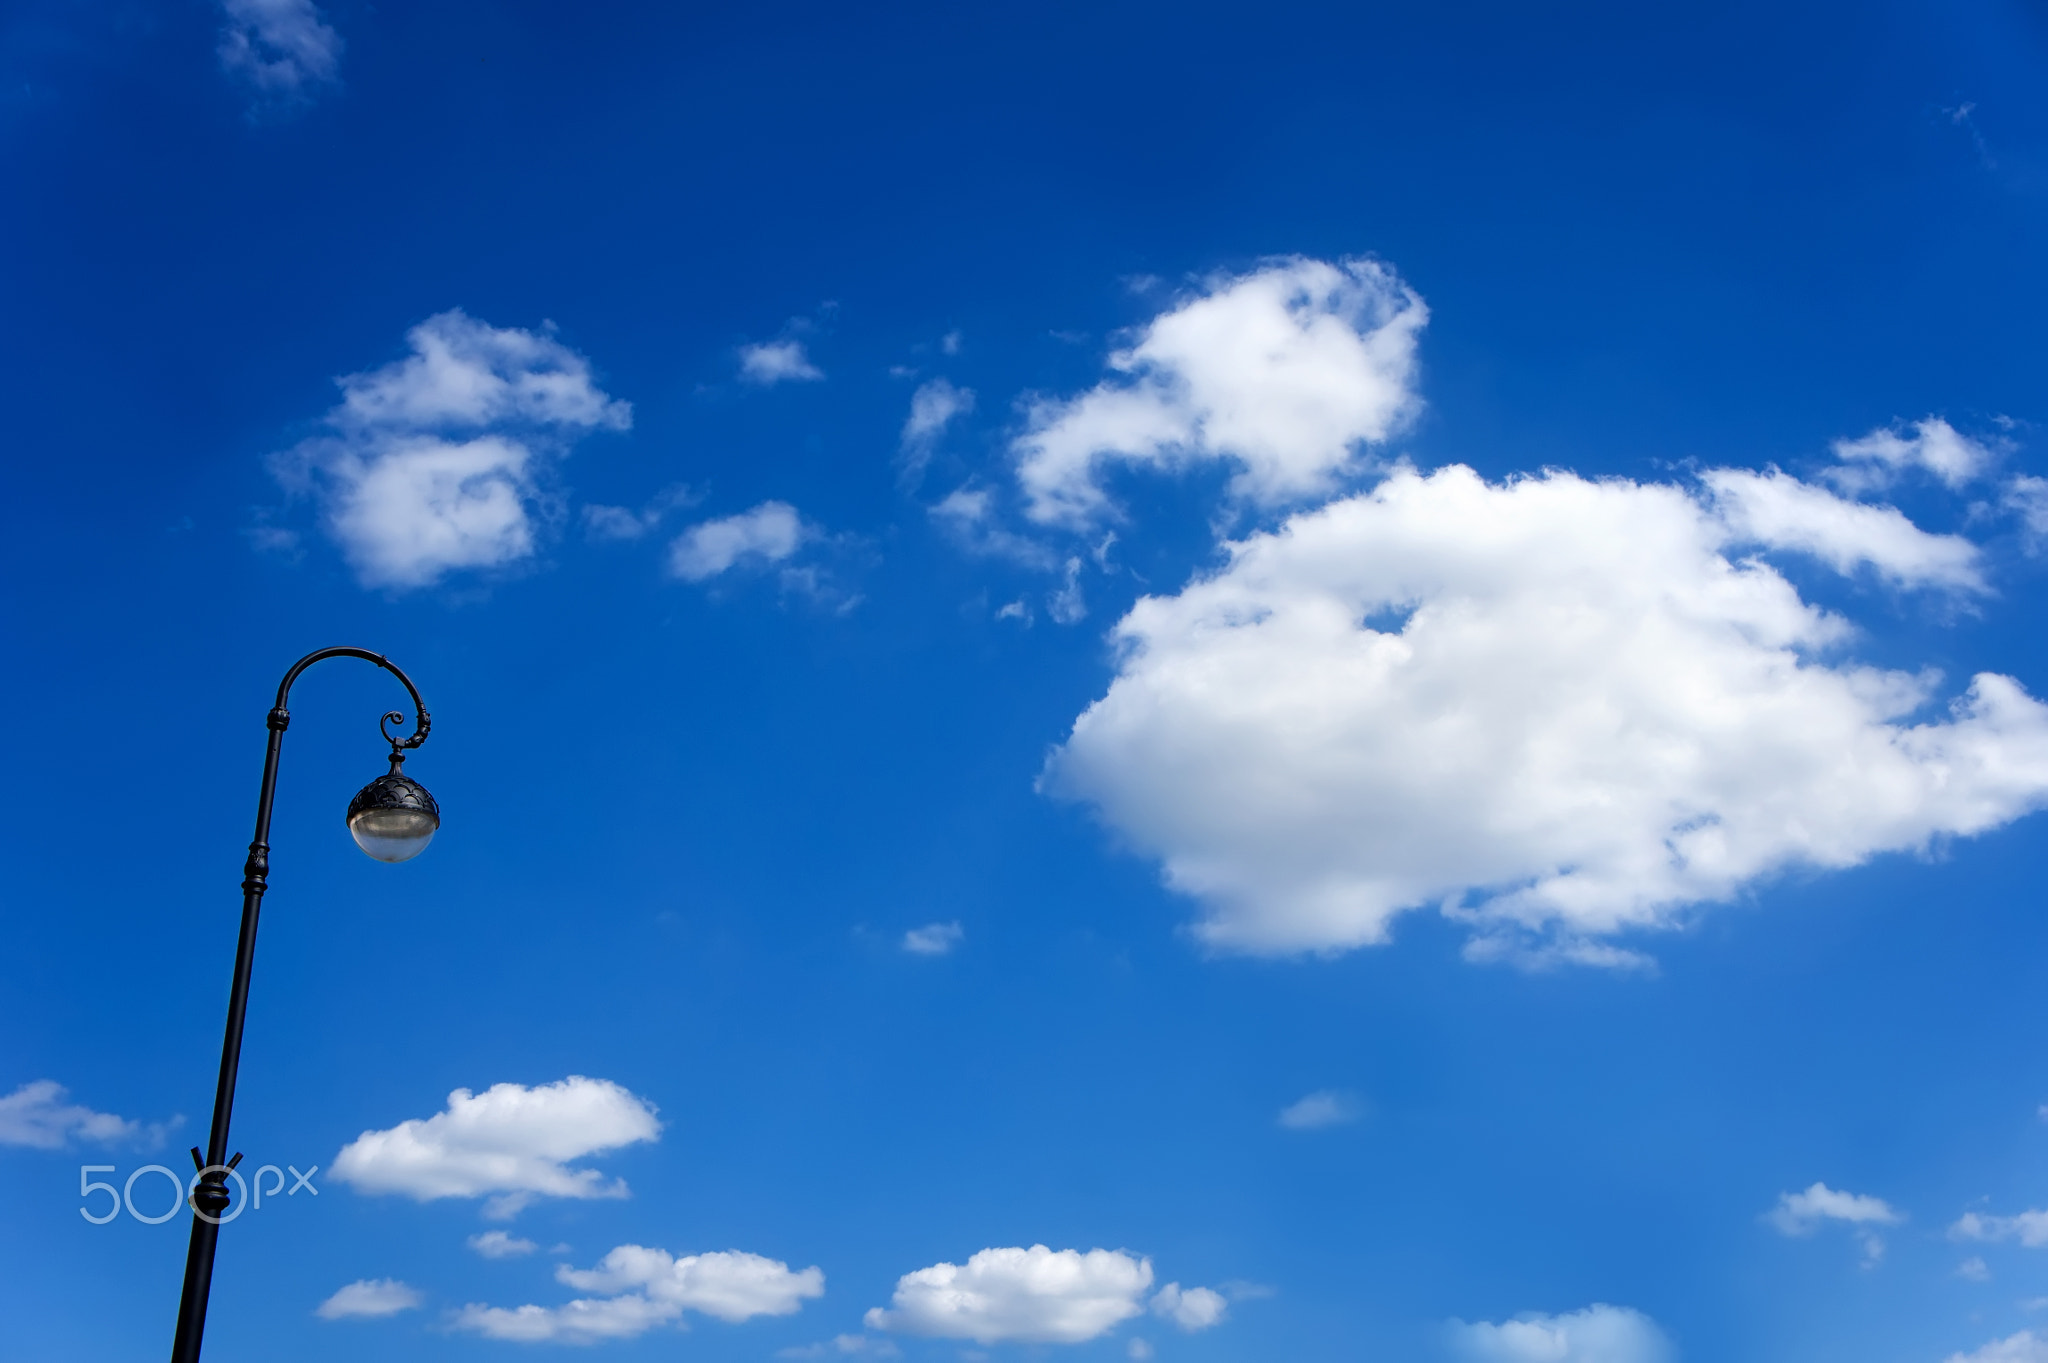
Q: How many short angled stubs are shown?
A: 2